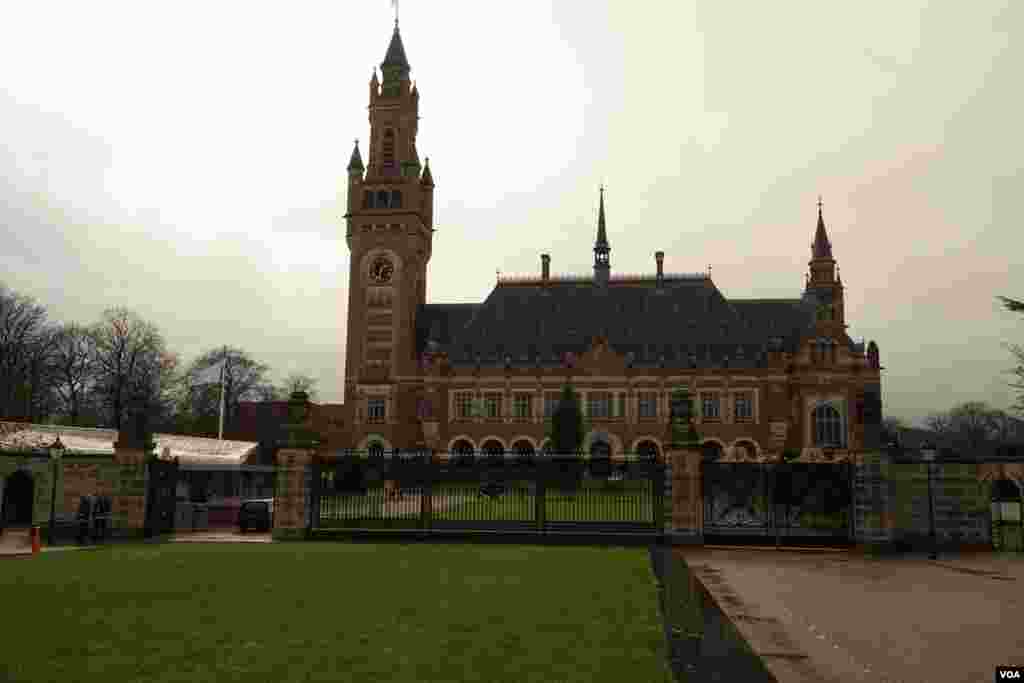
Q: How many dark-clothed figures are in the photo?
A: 2